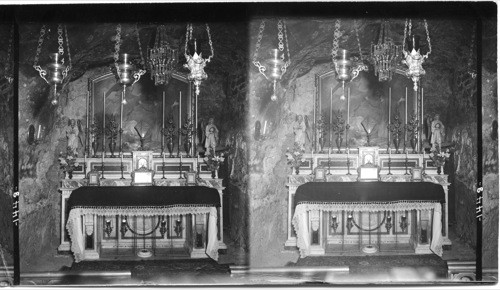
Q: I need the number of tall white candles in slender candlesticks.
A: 12